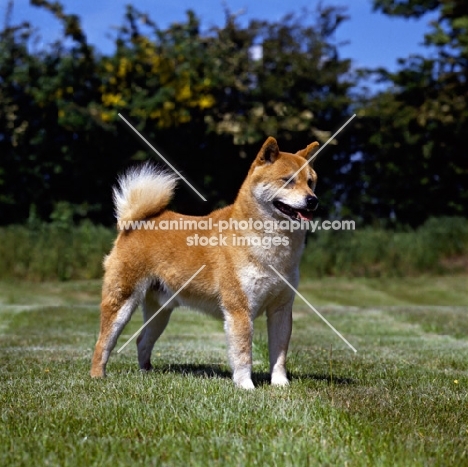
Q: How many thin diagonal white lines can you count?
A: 4